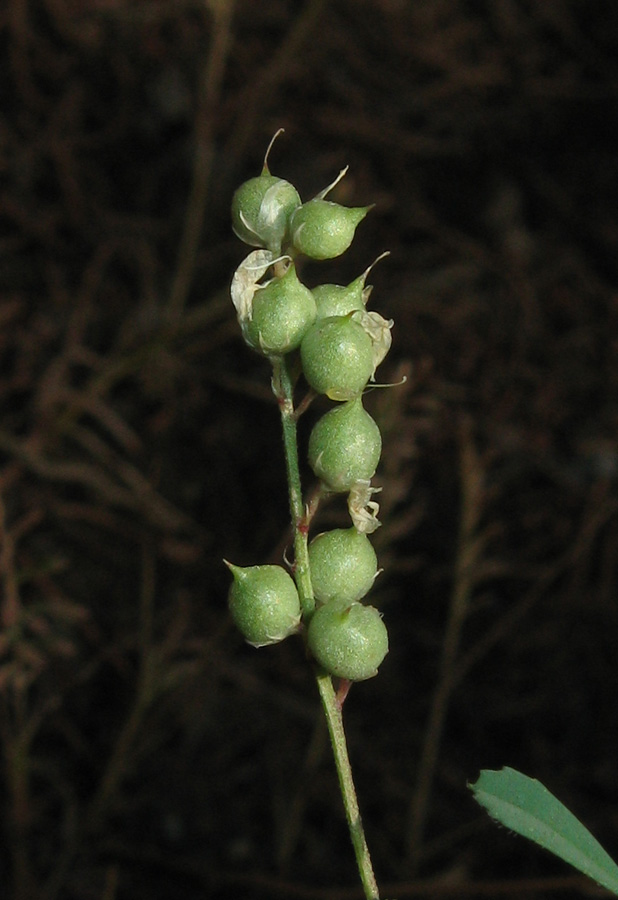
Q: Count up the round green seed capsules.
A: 9